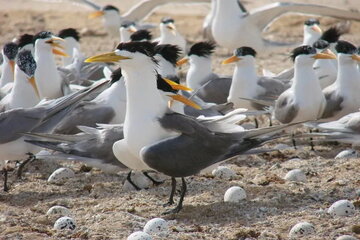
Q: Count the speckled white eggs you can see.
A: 13